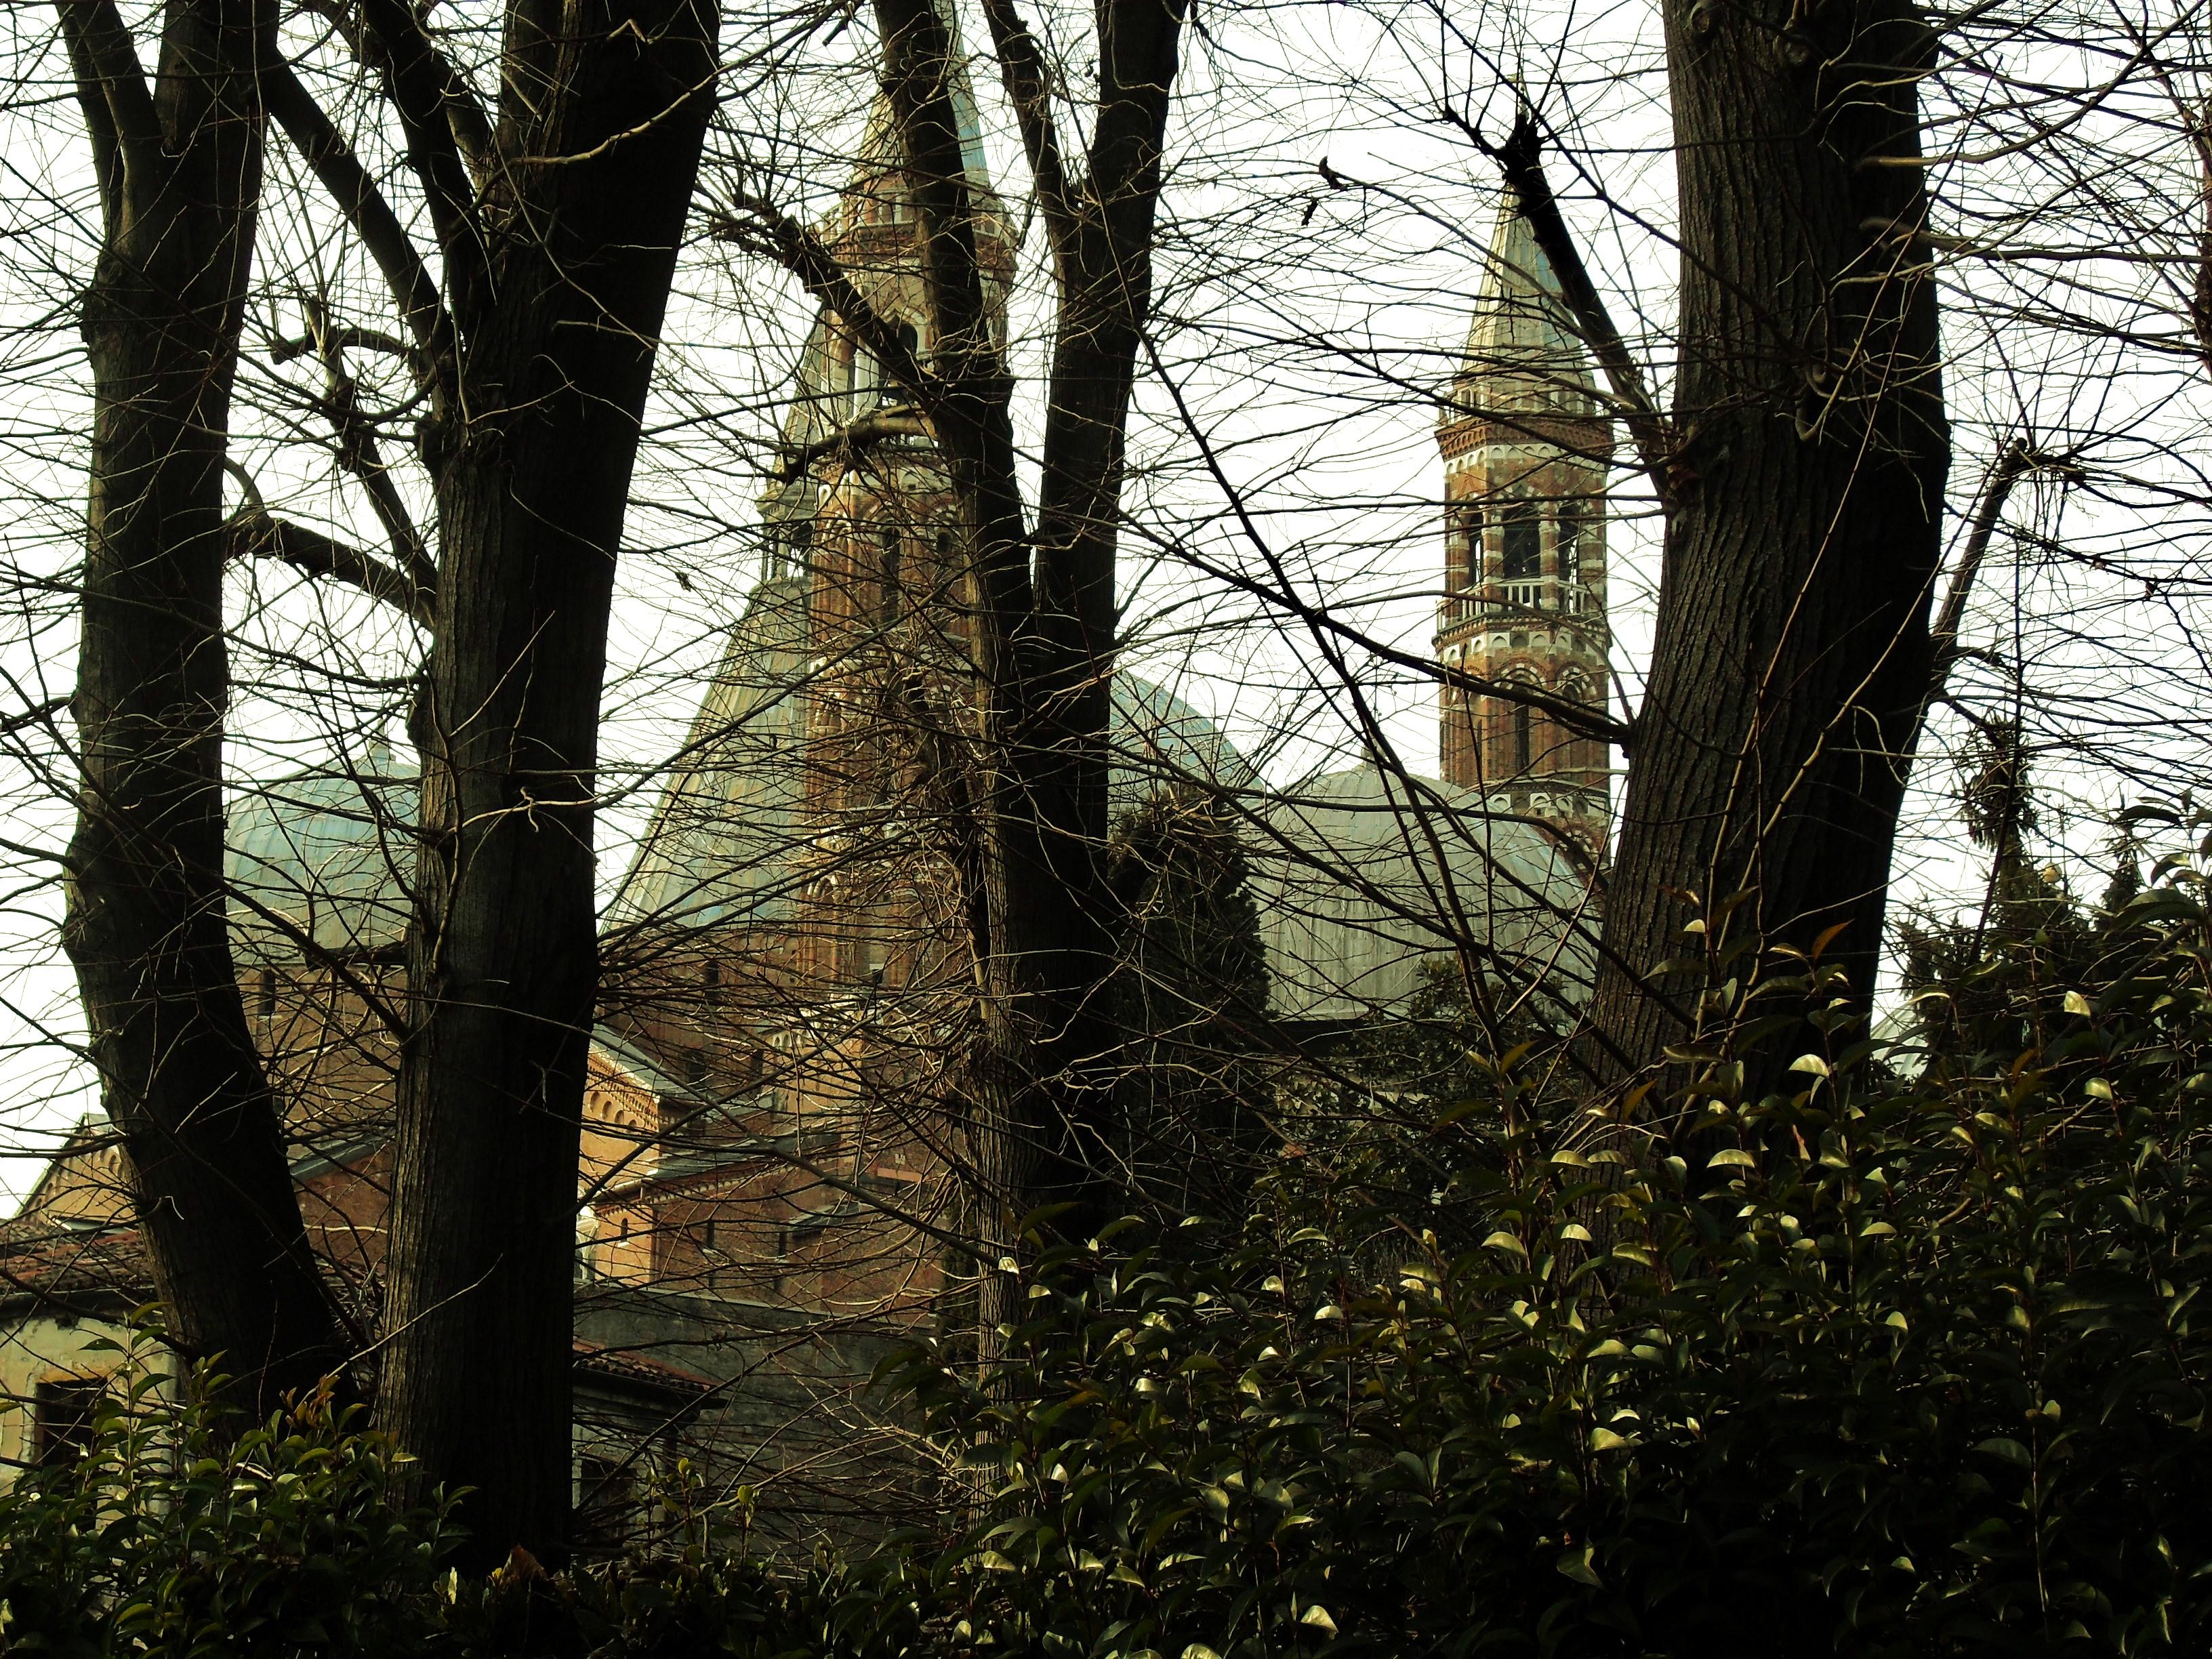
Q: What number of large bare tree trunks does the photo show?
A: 4